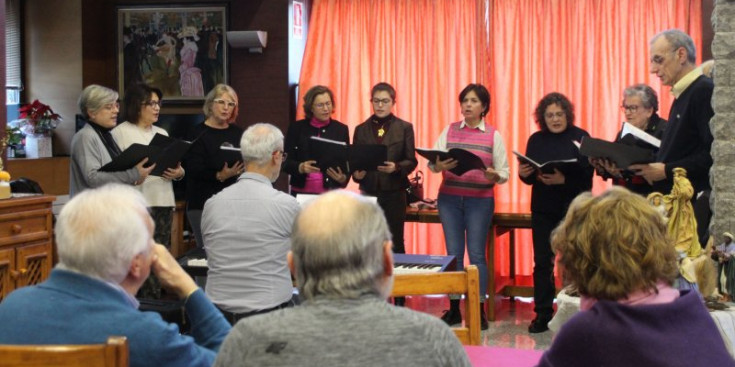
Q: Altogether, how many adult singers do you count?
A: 9